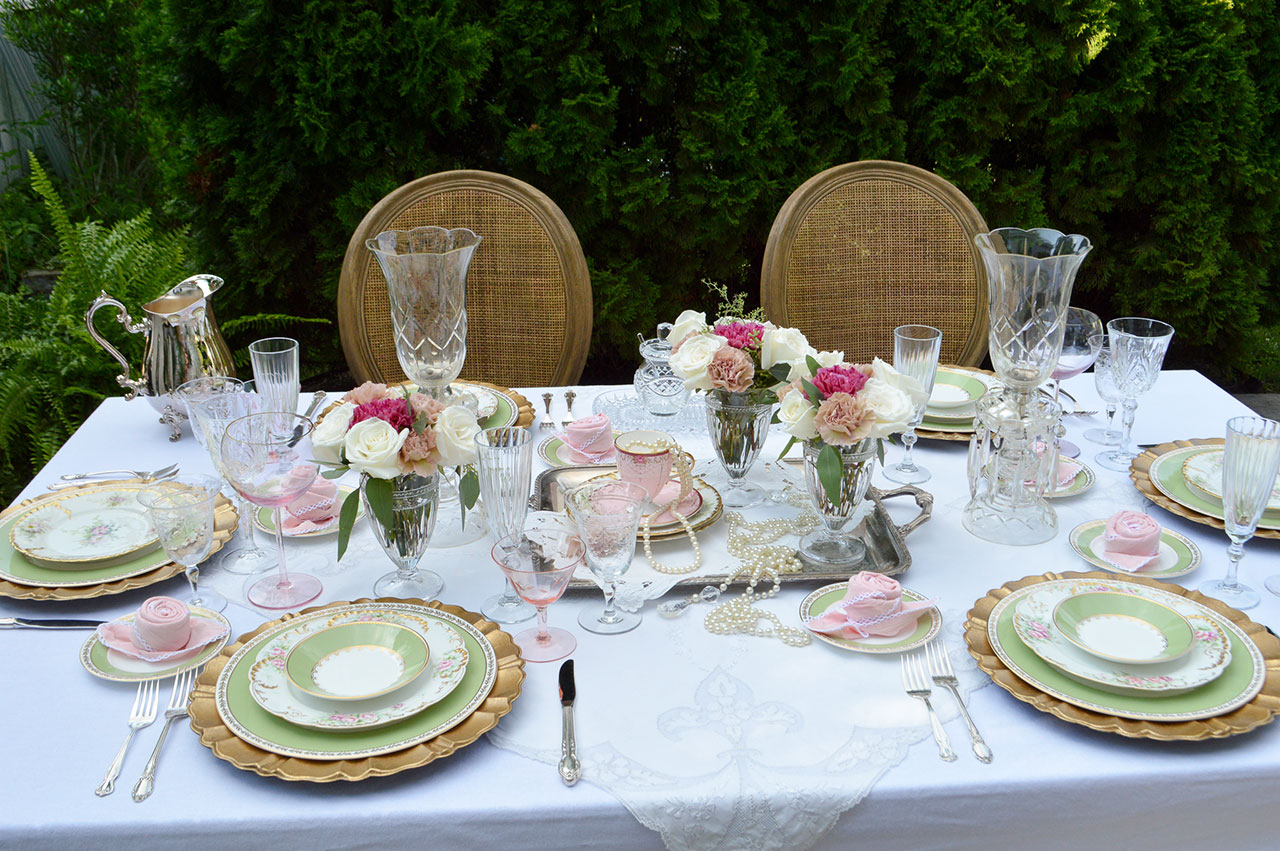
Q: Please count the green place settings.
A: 6